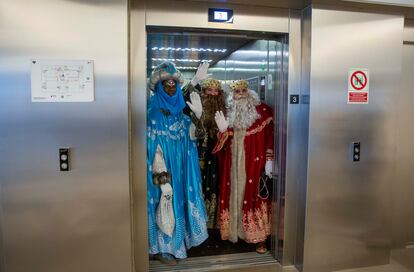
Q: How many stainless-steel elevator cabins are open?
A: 1